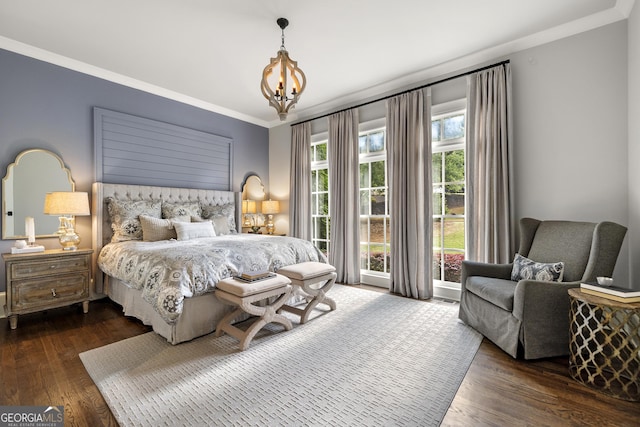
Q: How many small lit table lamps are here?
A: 2